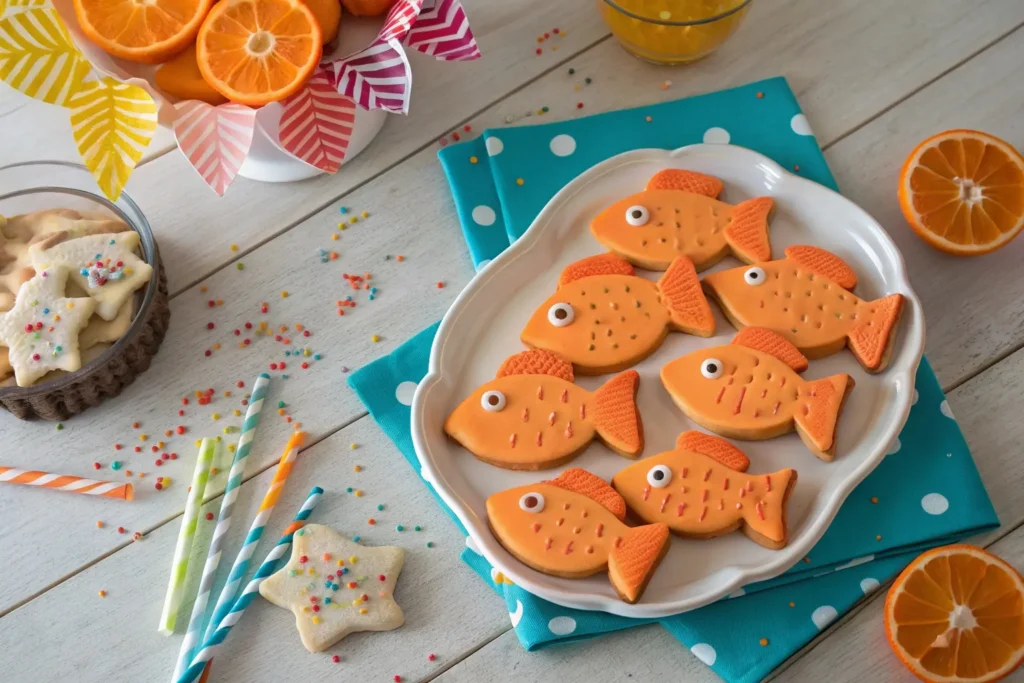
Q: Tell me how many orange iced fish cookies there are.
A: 7